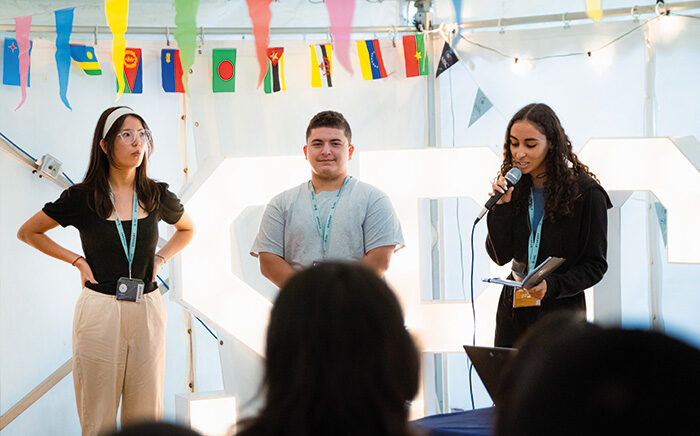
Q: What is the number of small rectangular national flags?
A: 9